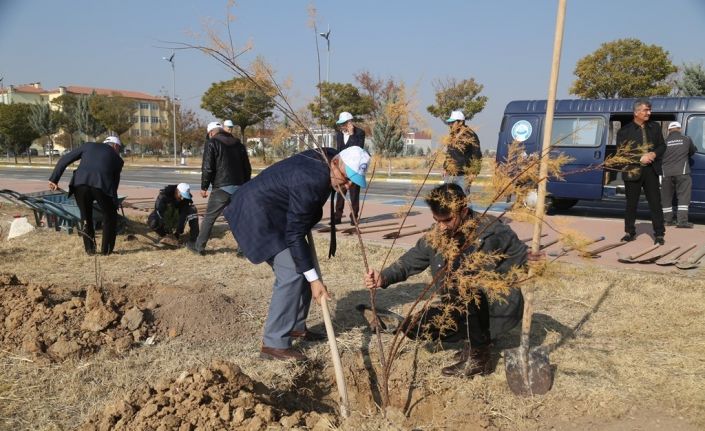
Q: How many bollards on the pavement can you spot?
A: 0